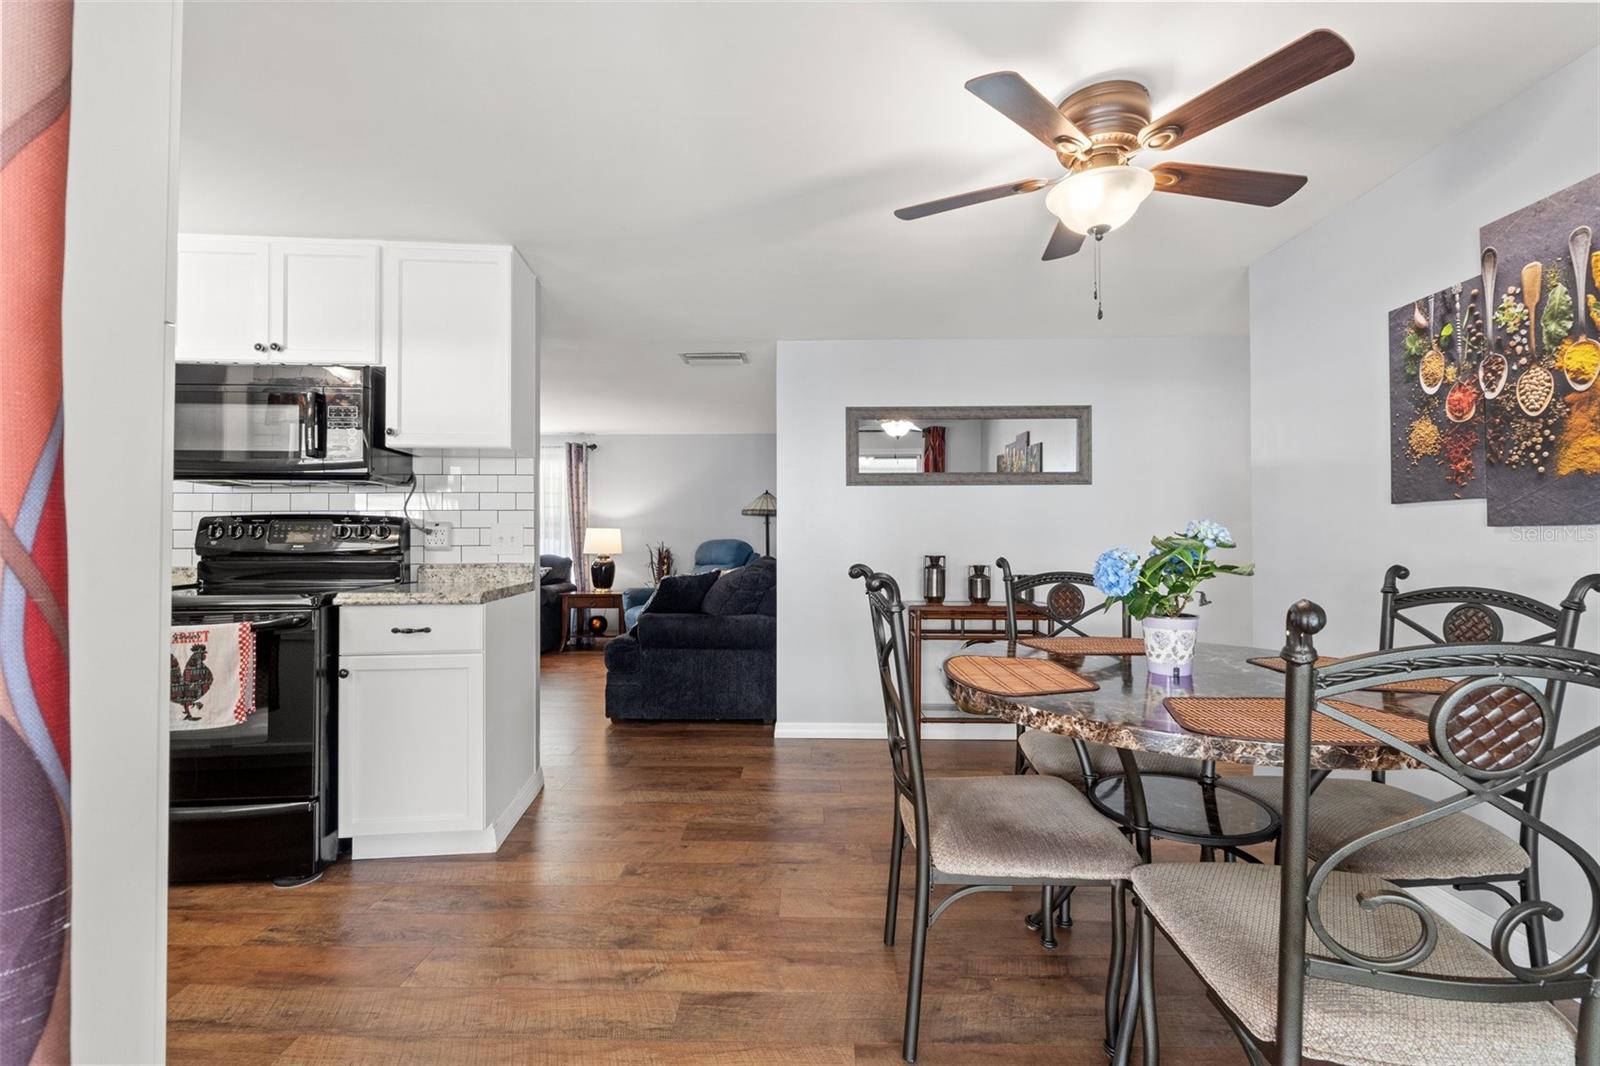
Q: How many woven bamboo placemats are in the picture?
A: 4